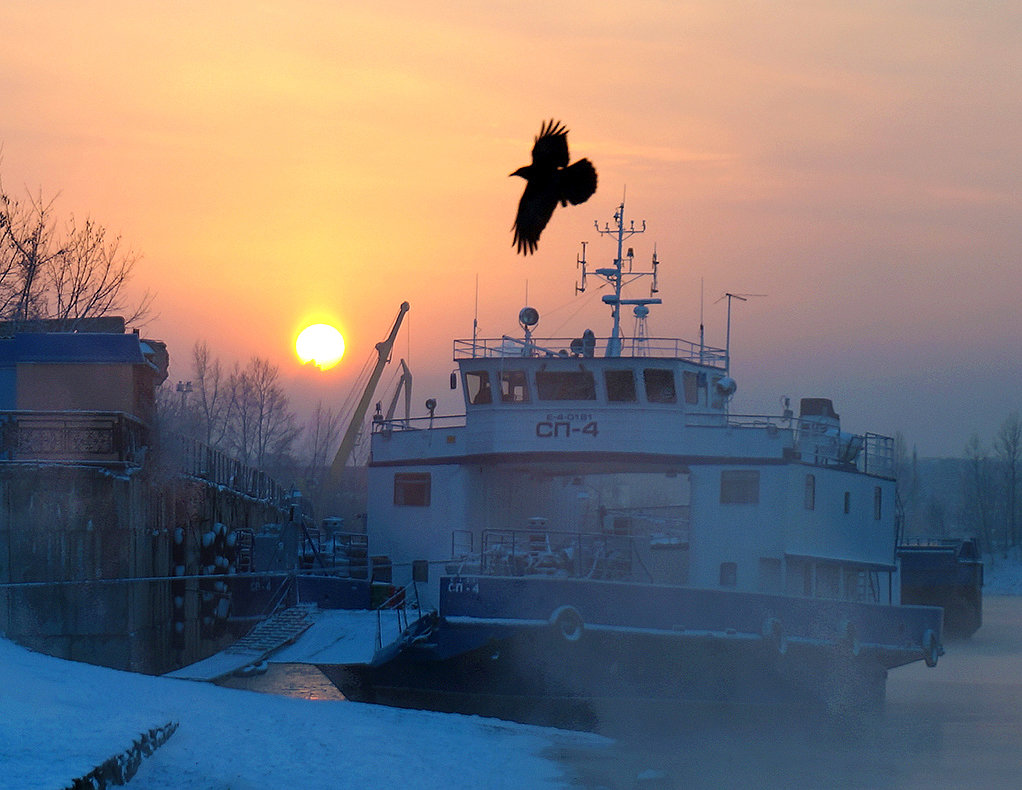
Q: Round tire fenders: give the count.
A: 4